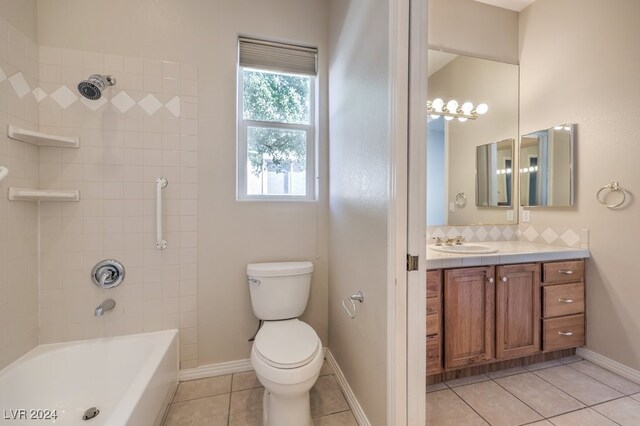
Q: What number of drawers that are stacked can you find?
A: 3